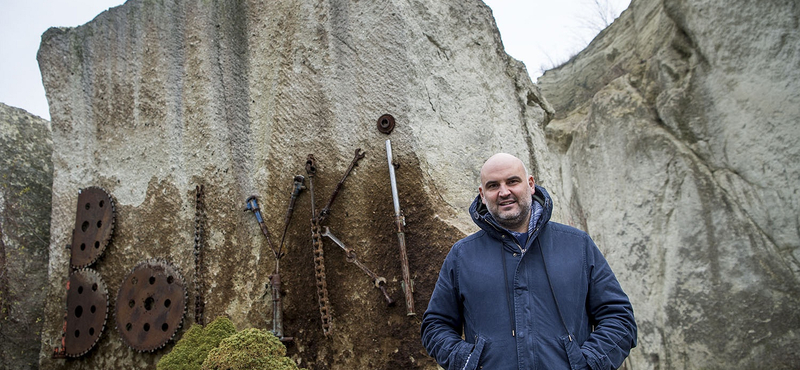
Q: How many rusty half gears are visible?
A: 2